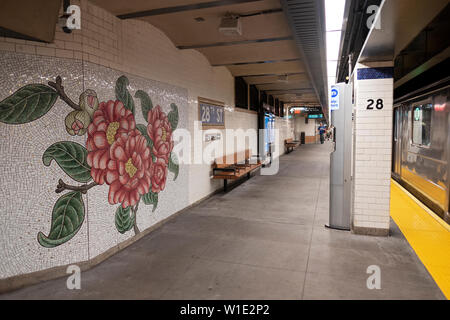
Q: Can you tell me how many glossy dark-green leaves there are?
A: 10